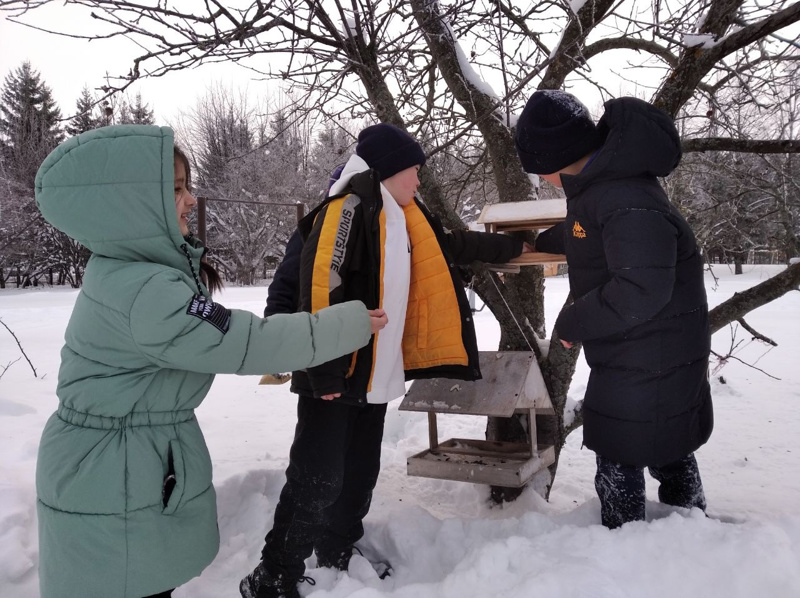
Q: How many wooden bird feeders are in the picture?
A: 2